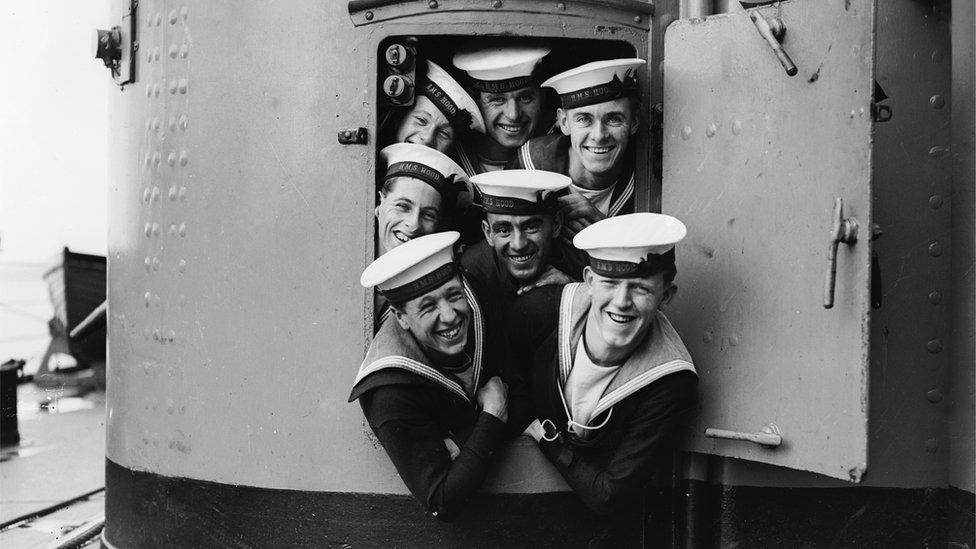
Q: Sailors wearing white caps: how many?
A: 7